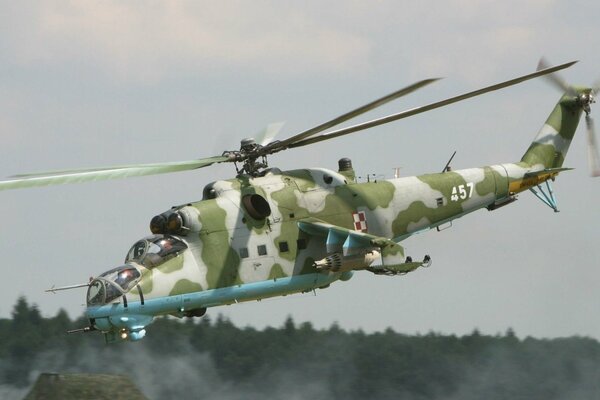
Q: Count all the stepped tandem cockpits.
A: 2